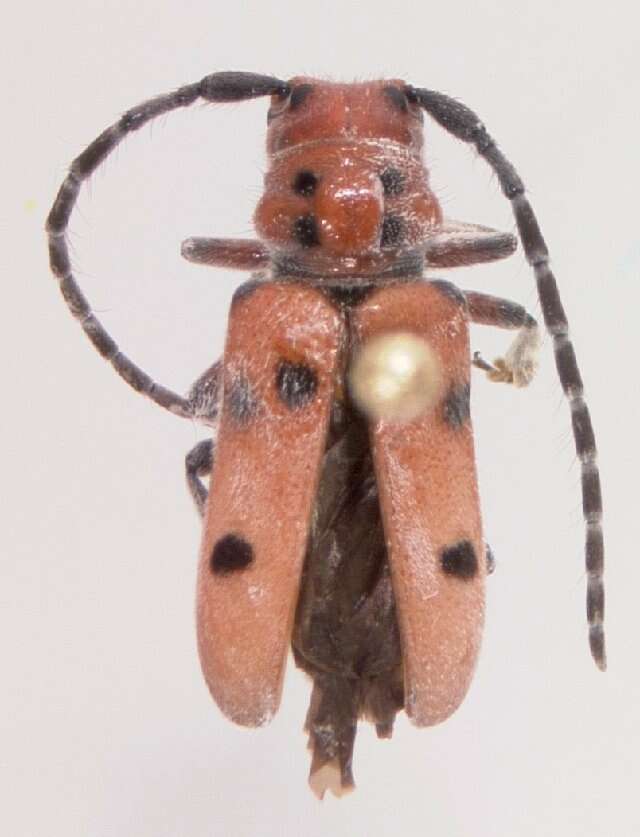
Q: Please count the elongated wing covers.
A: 2